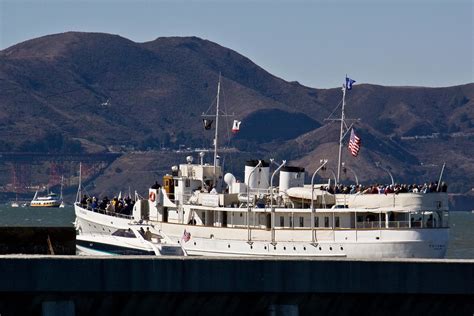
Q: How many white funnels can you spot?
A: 2